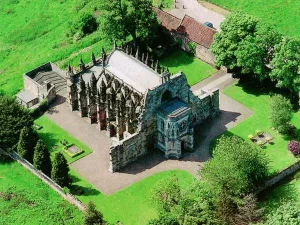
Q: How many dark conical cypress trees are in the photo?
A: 3